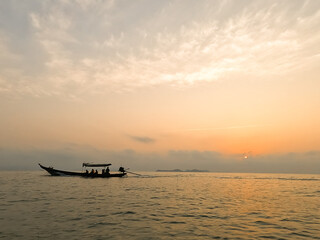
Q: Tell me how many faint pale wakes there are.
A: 1